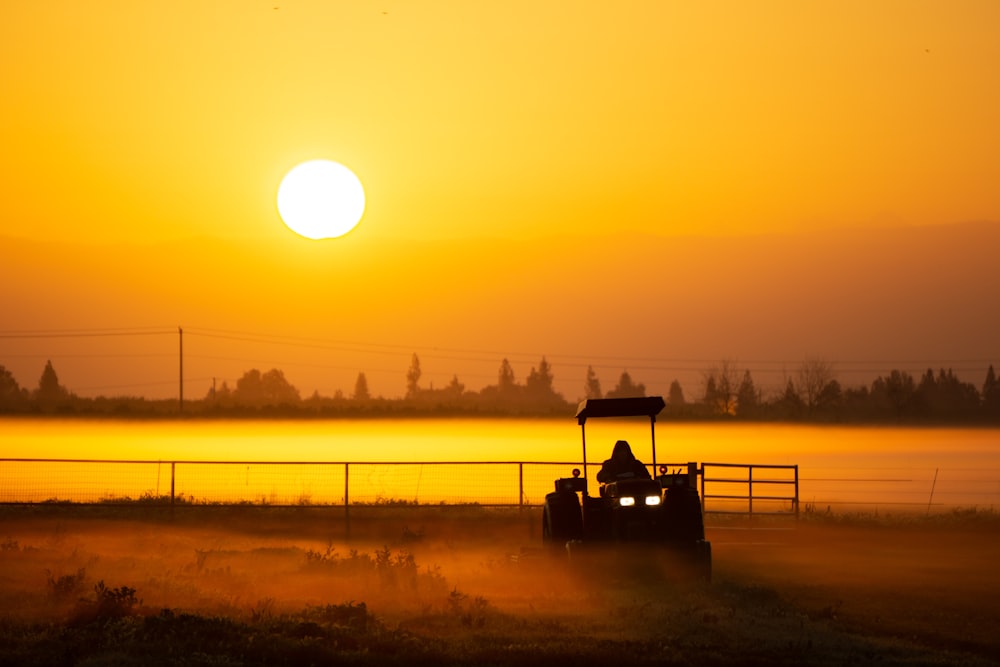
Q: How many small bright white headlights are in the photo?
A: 2